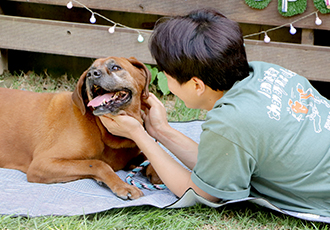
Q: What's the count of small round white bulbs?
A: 7